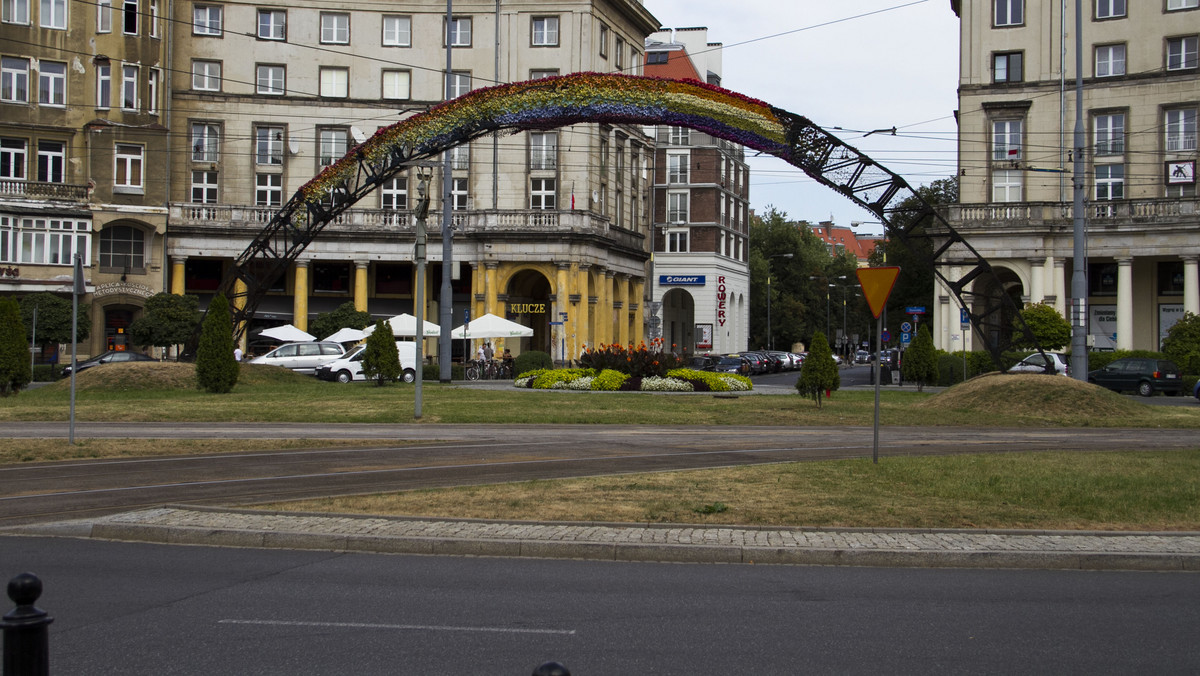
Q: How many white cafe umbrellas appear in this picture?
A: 4